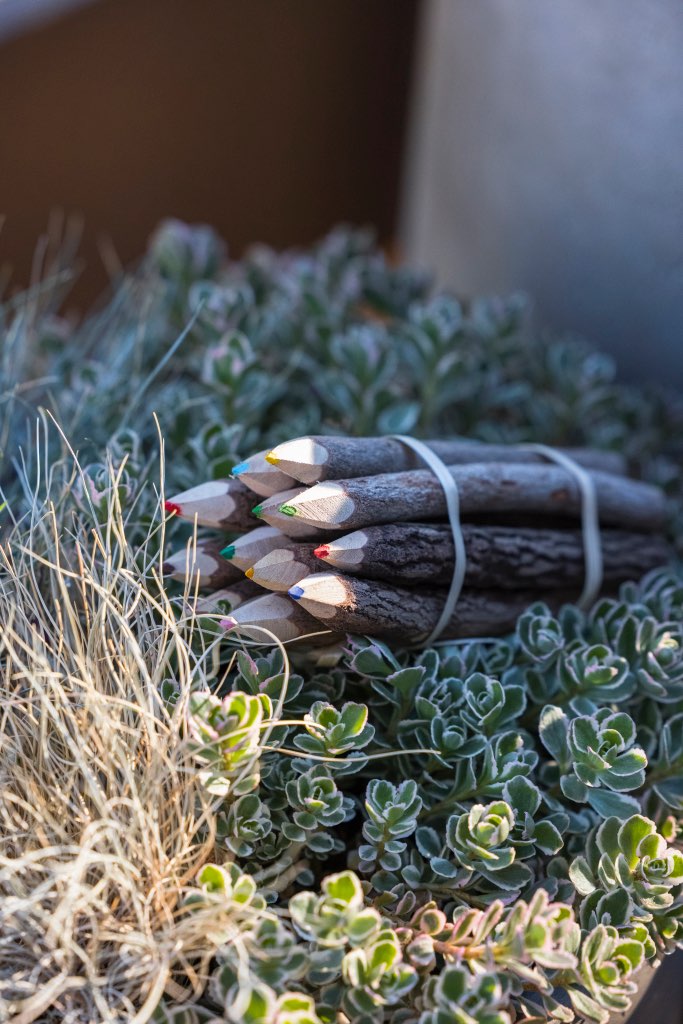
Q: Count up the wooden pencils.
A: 12